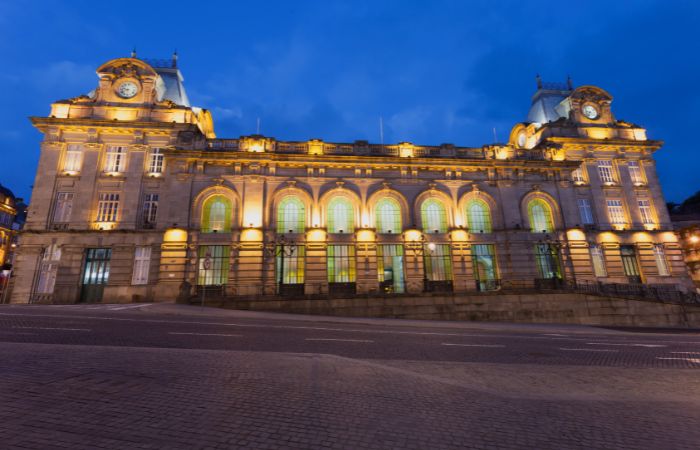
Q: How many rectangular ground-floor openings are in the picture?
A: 13